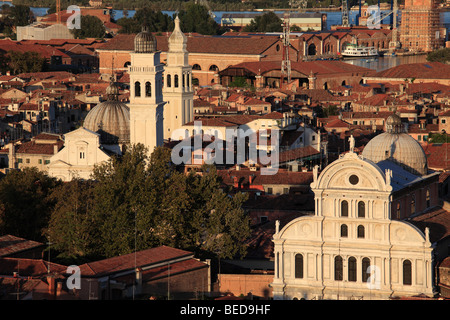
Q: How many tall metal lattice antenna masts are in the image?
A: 1